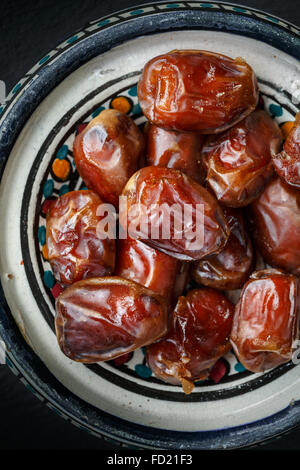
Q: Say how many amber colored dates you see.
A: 13